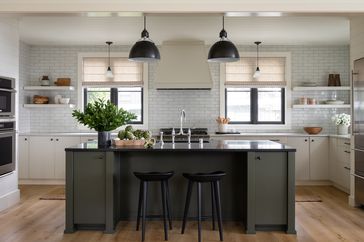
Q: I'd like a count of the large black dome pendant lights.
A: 2